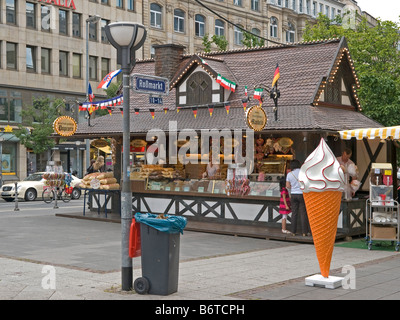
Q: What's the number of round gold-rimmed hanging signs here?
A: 2